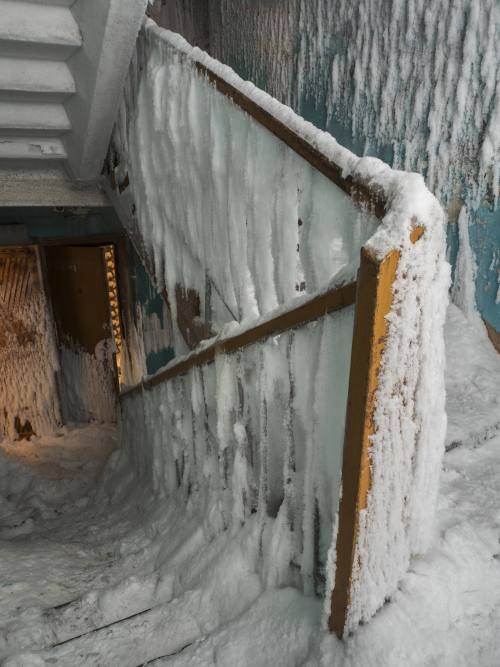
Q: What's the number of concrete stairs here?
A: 4